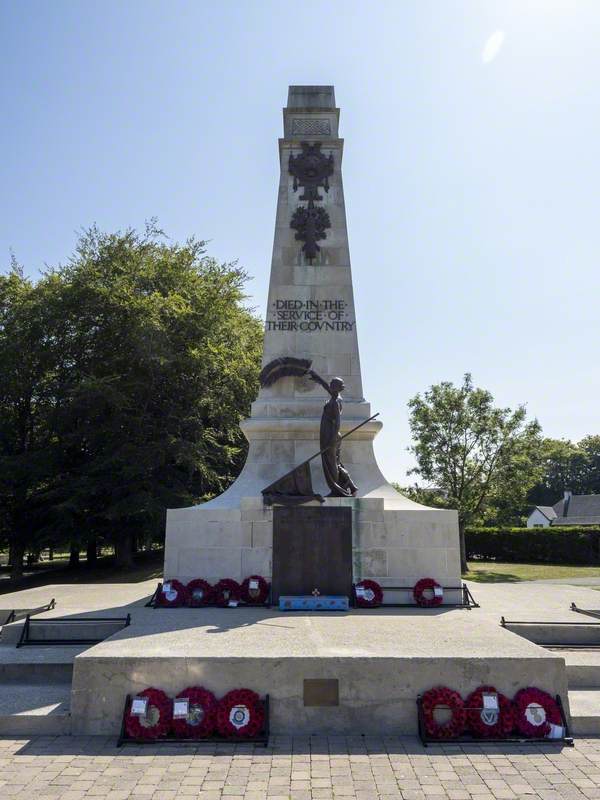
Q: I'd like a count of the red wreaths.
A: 12